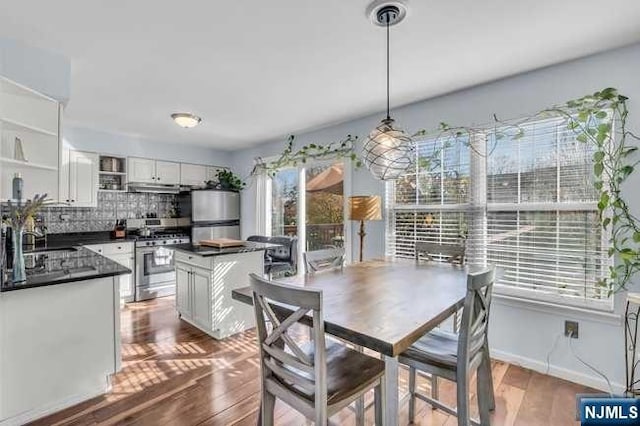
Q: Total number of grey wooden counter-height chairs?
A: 4